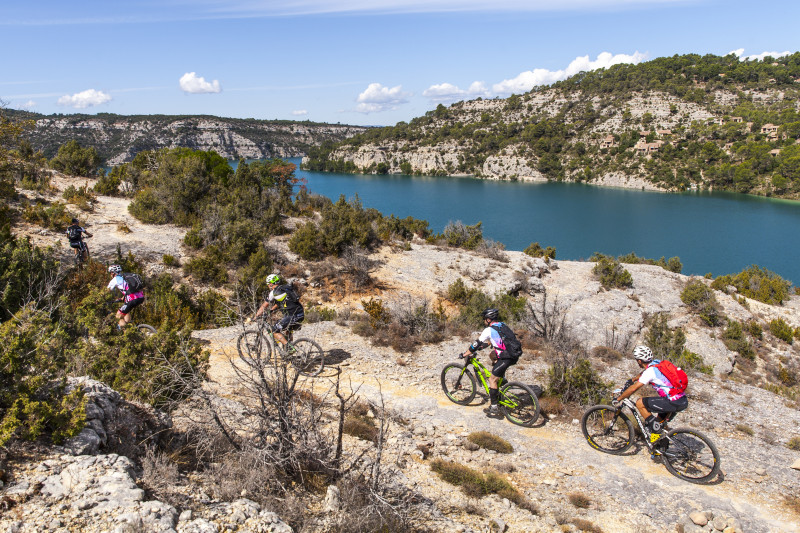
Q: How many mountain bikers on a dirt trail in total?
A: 5